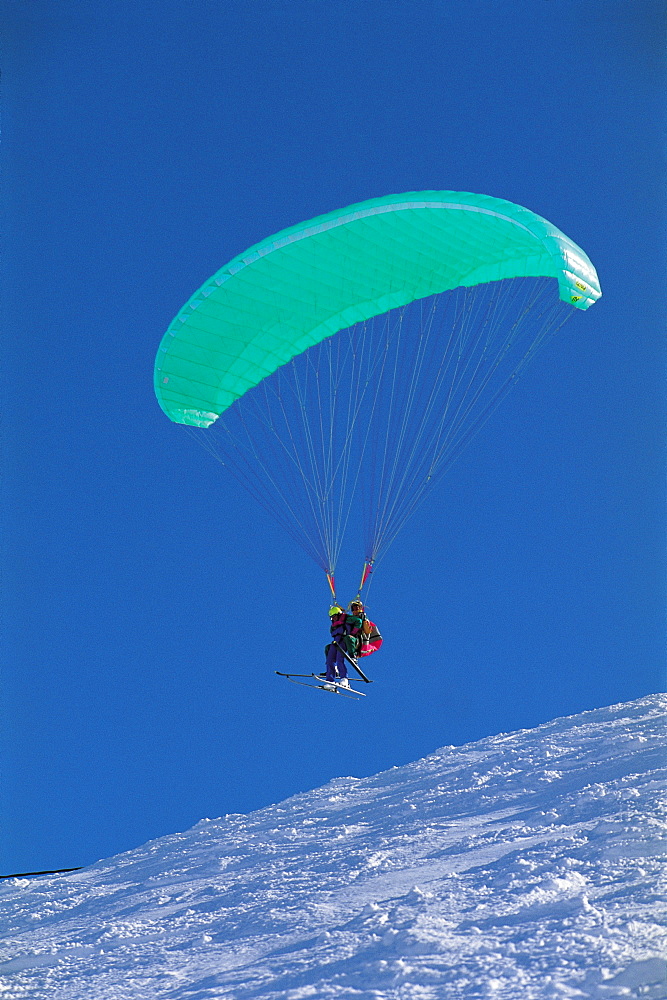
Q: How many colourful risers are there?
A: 2